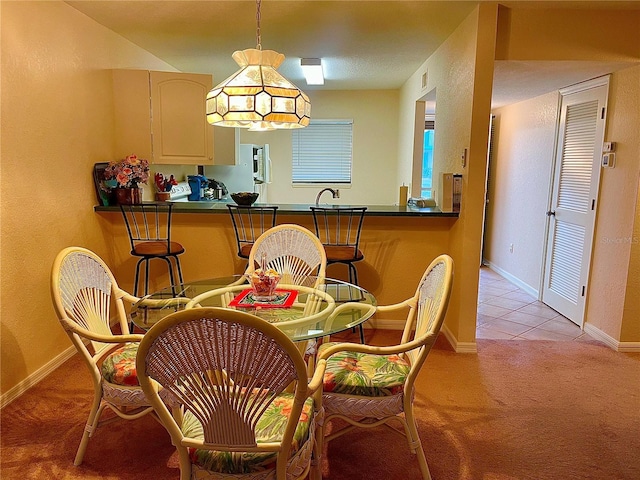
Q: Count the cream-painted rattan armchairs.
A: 4